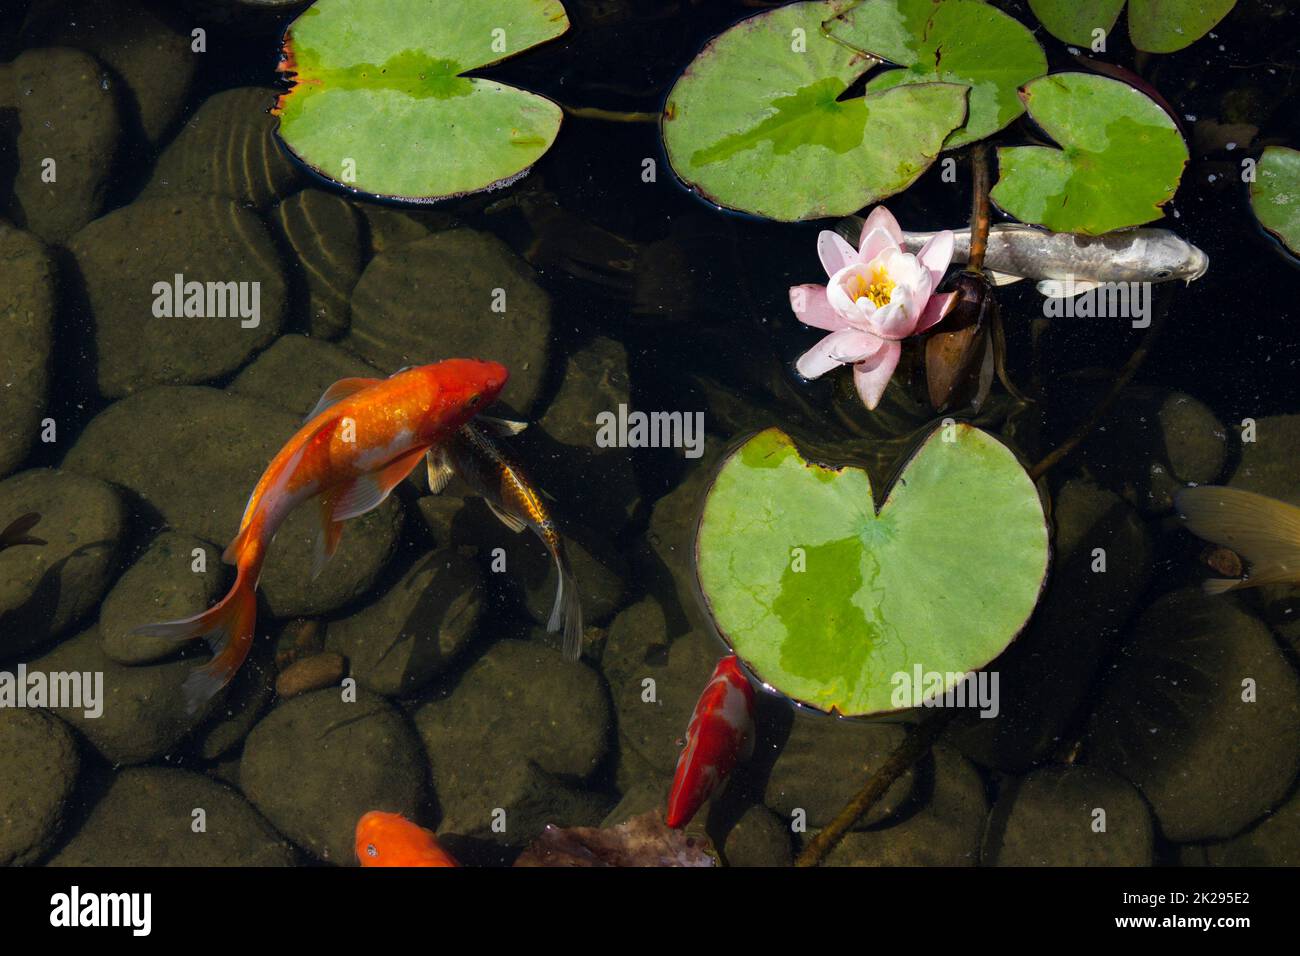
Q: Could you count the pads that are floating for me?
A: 7